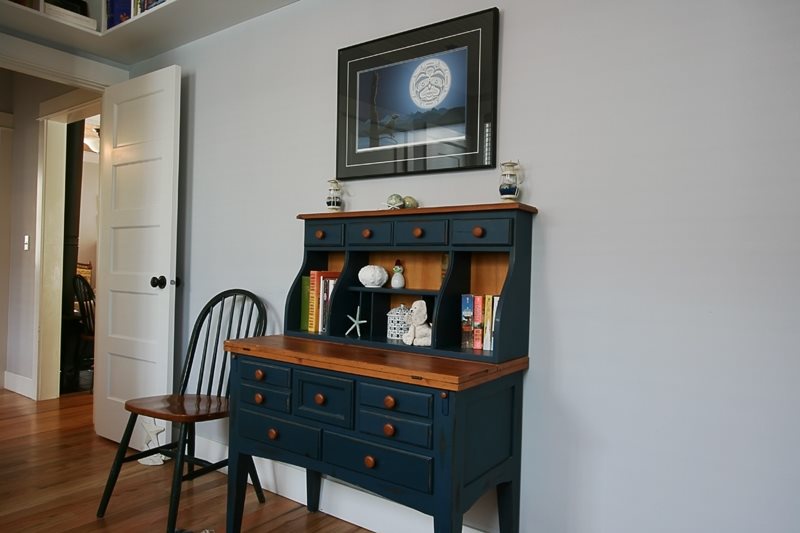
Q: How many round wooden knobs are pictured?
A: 11